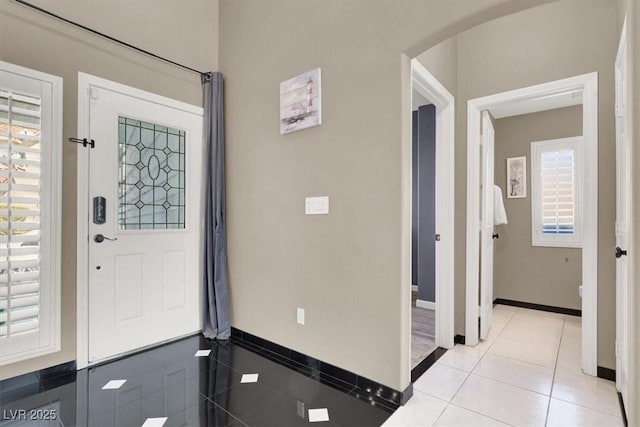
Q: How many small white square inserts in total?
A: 5